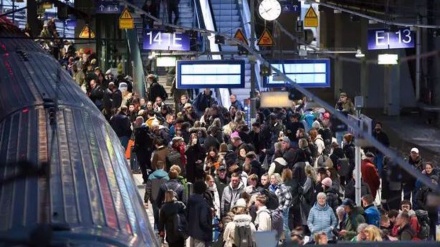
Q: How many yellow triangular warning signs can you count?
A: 5